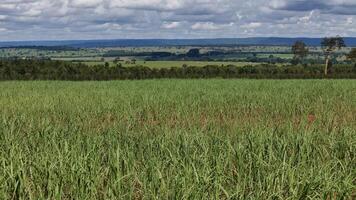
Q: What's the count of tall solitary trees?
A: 2